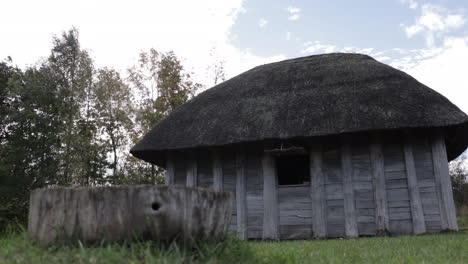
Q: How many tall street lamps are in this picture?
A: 0